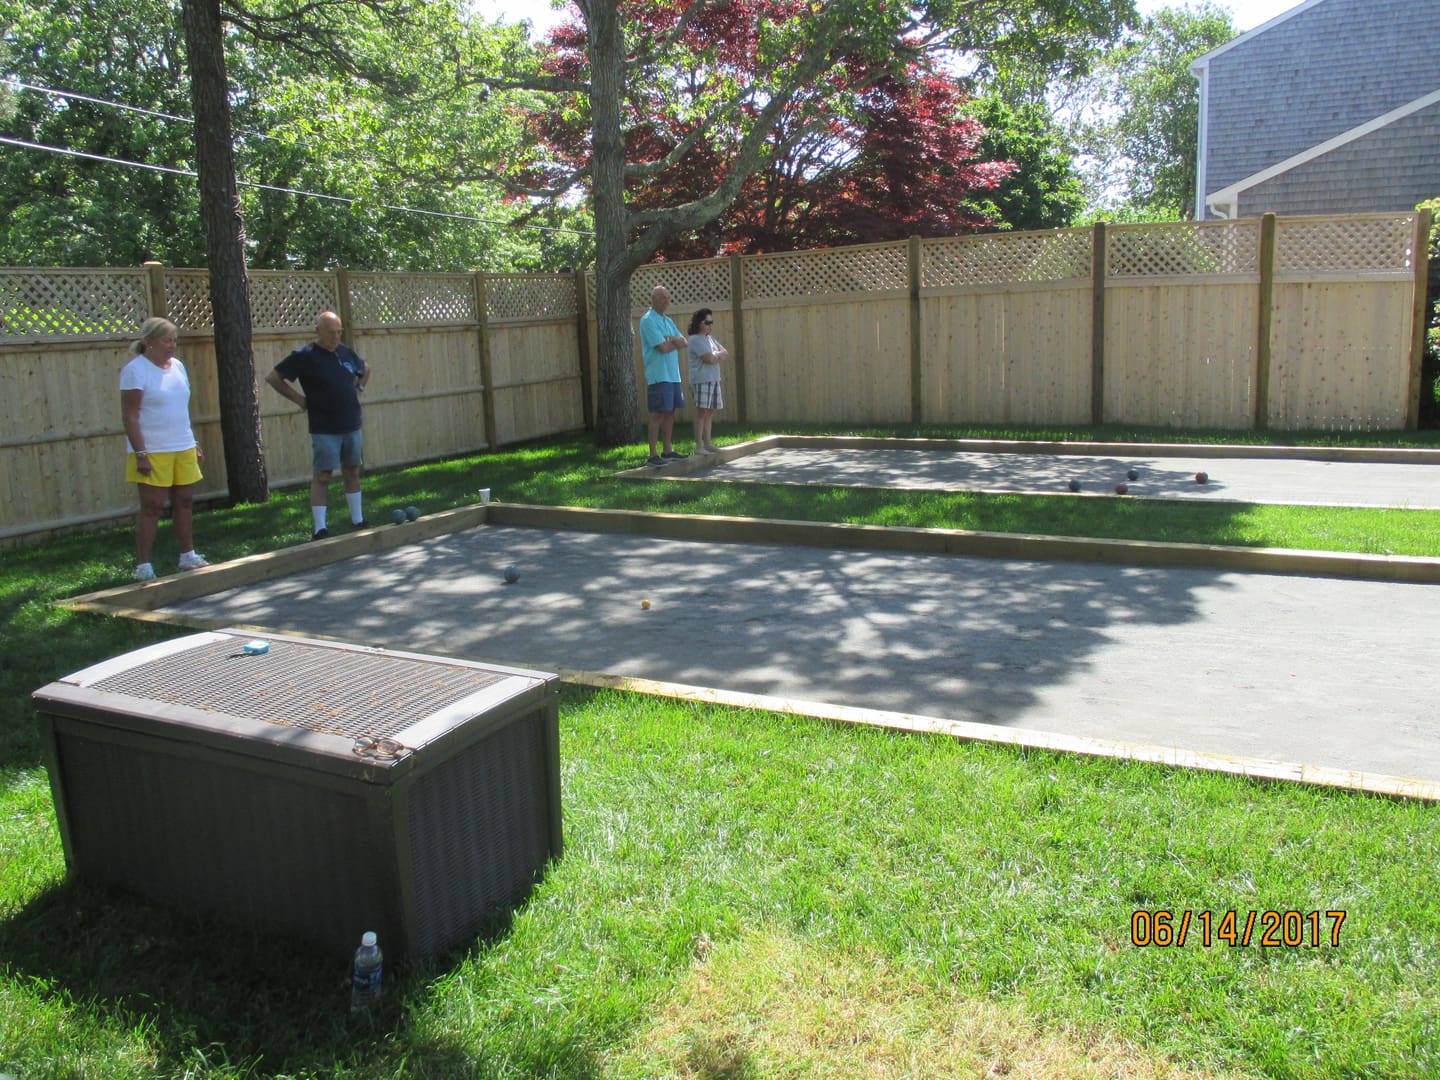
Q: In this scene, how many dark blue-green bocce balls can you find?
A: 5